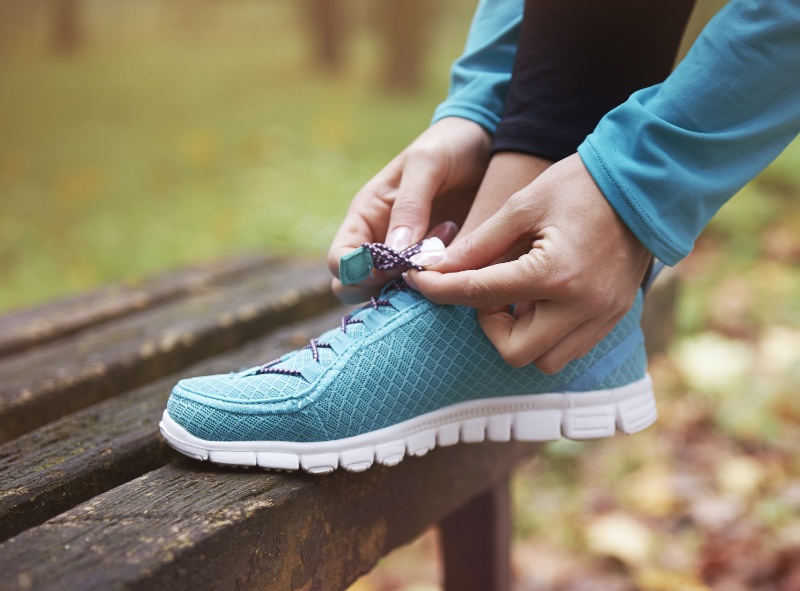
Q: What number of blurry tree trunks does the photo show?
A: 3